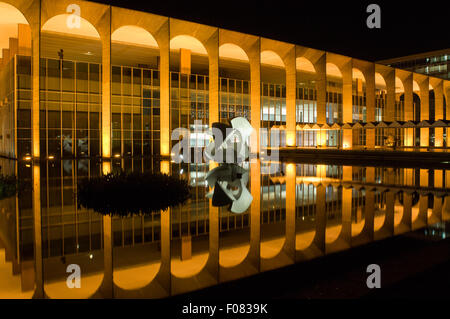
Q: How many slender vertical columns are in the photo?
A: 14